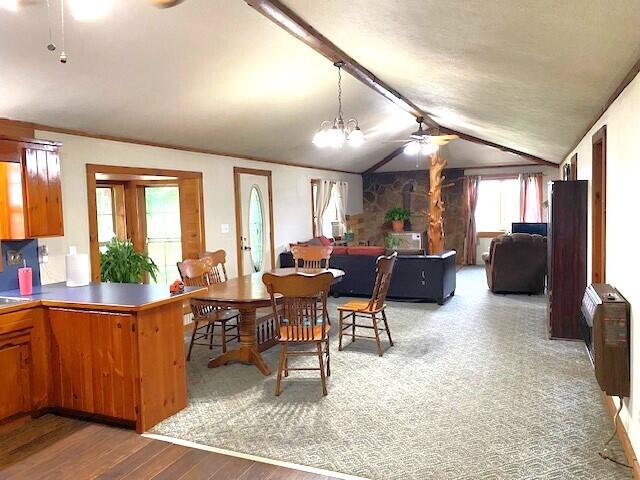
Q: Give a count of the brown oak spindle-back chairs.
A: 5